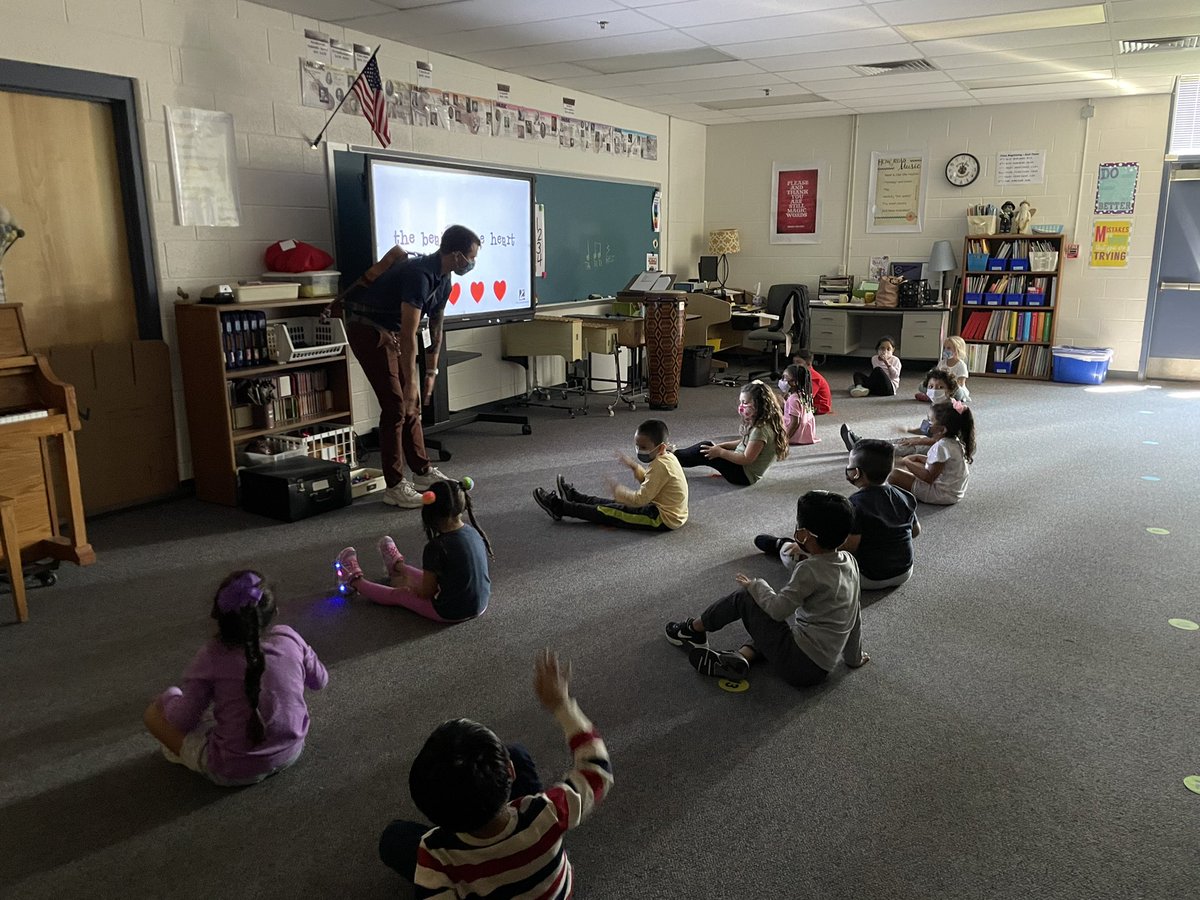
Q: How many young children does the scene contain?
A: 13